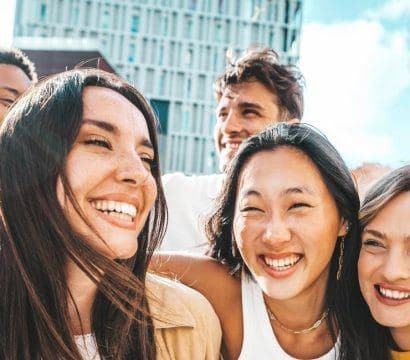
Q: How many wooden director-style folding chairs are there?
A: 0